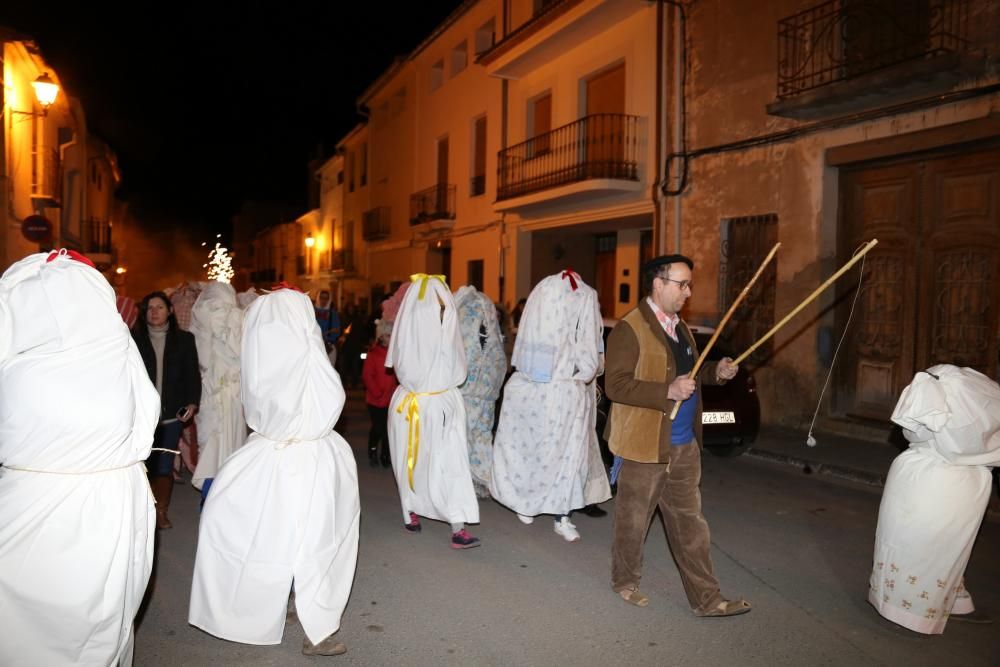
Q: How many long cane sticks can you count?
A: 2